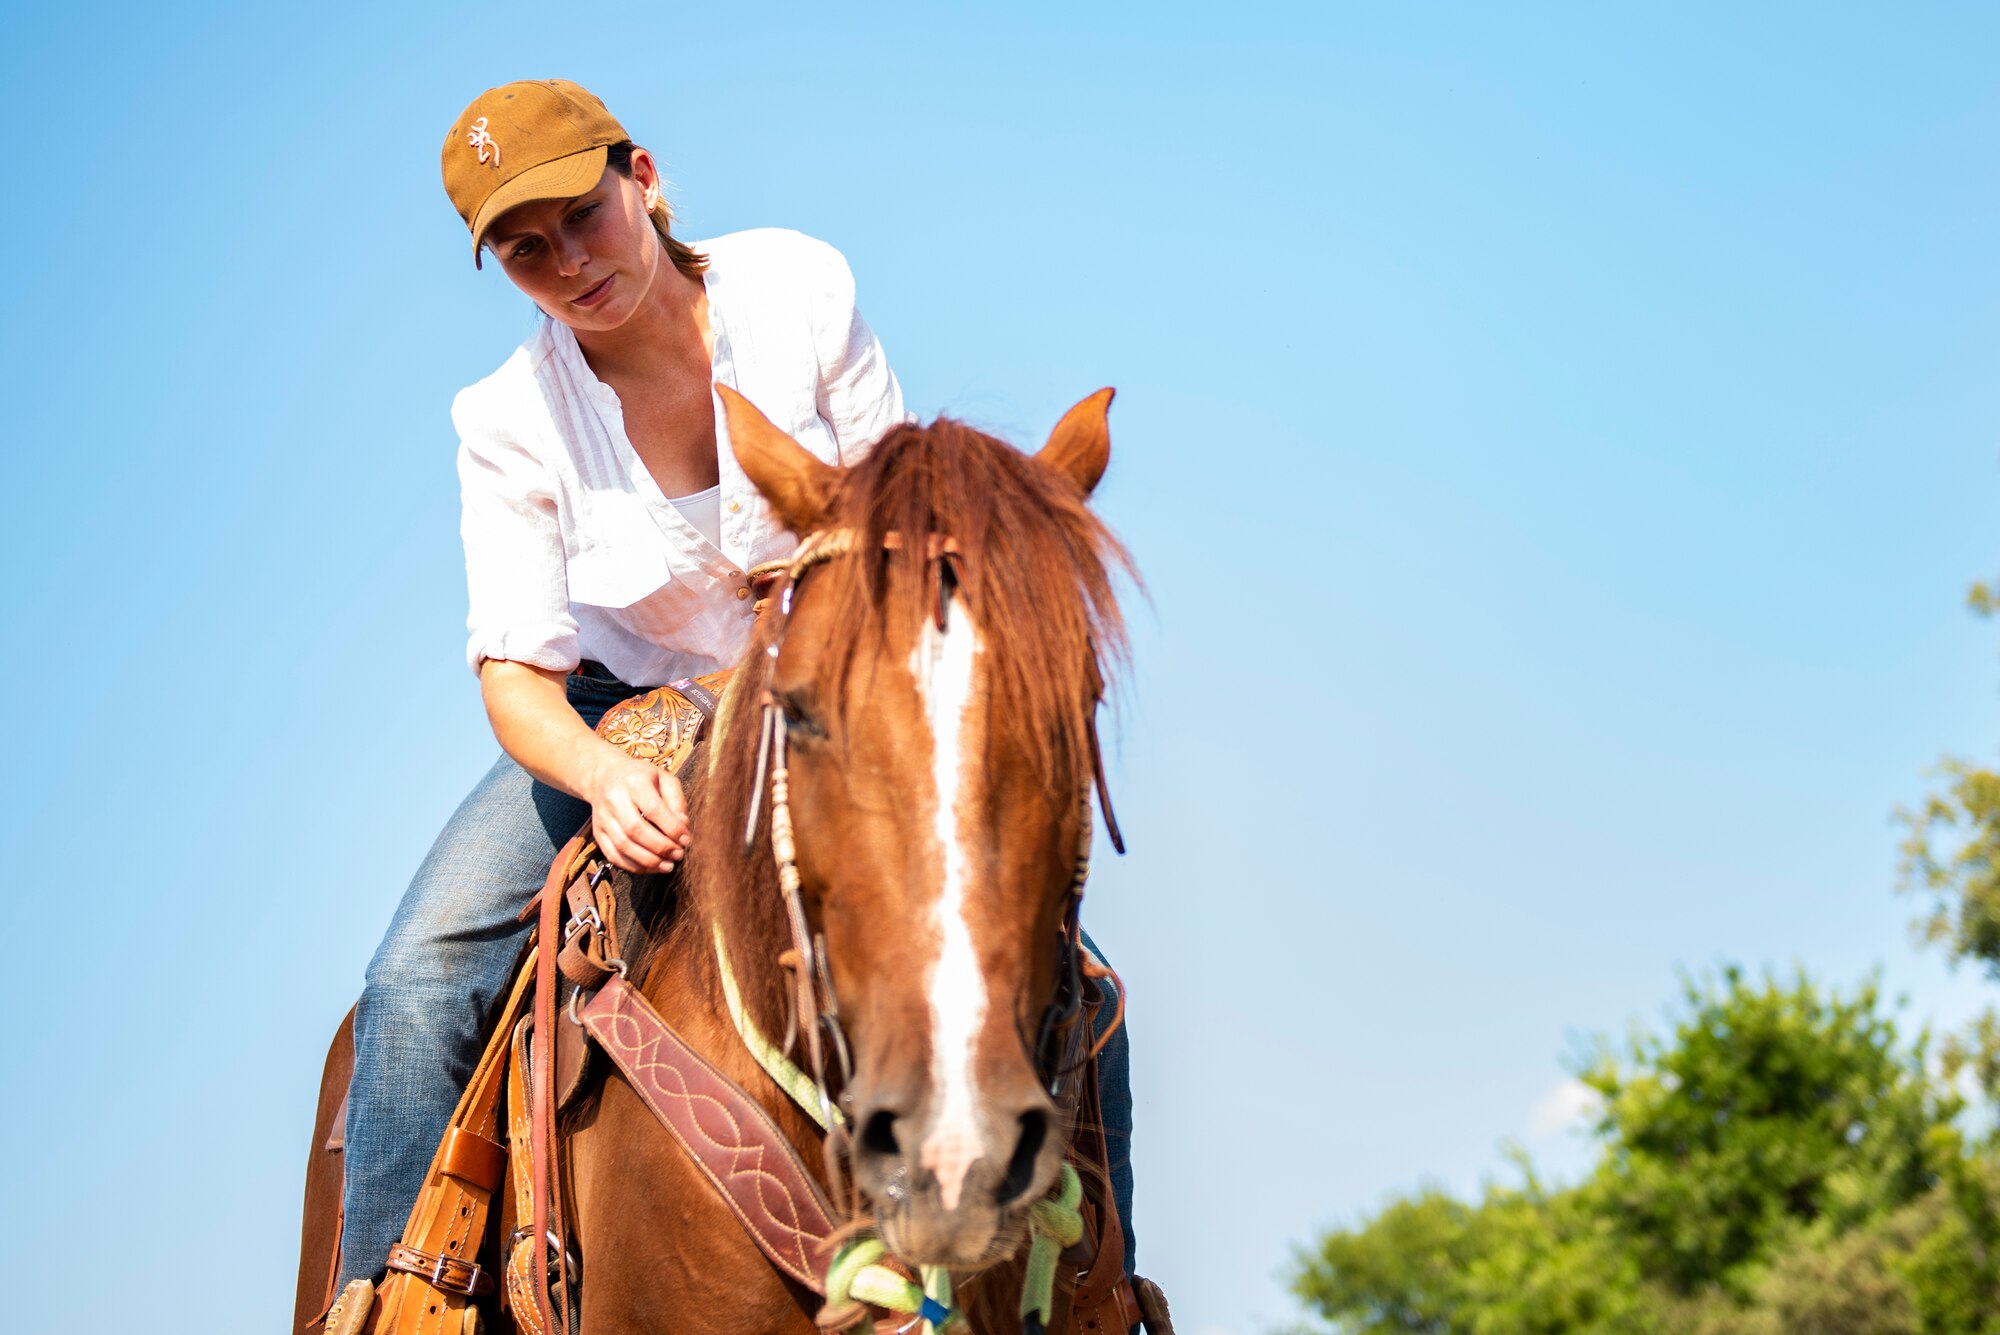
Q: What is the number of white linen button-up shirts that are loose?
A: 1